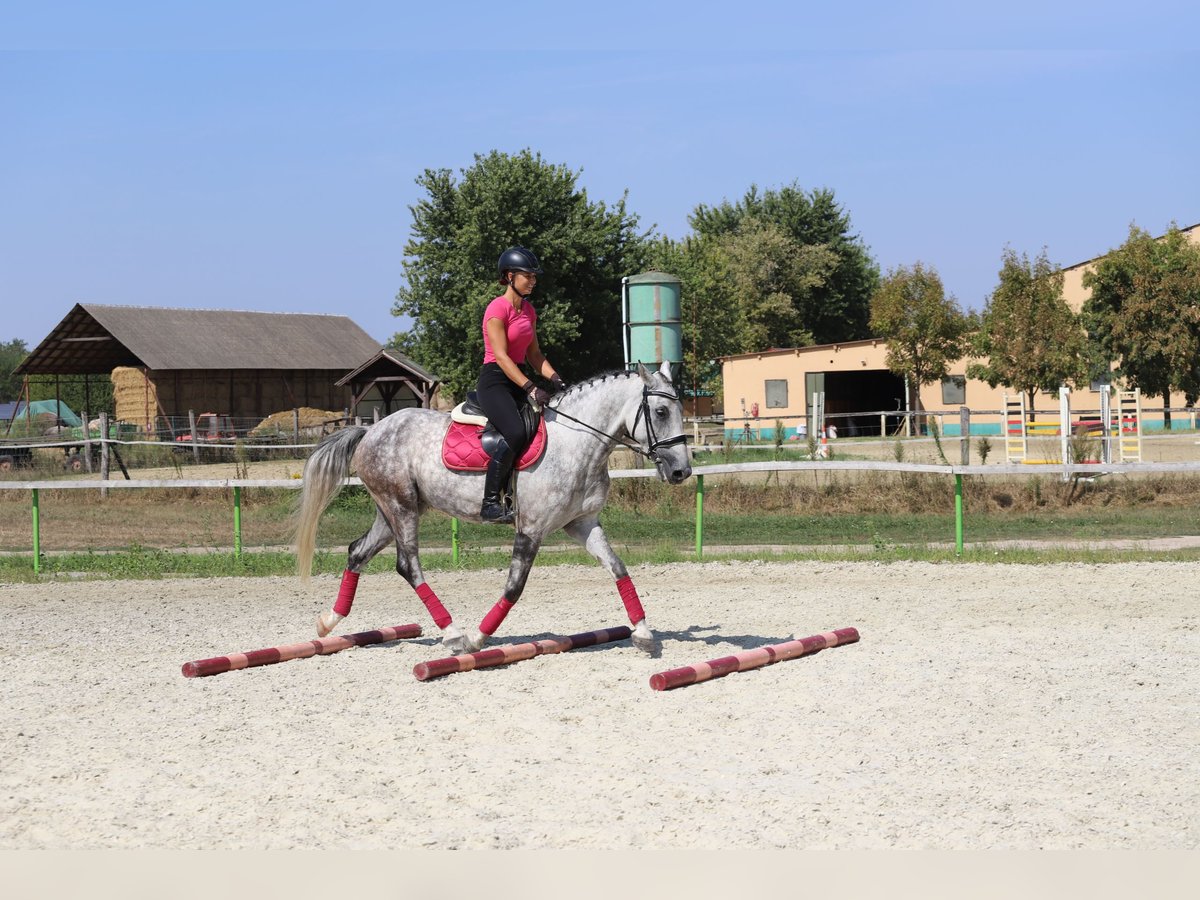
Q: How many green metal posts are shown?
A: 5